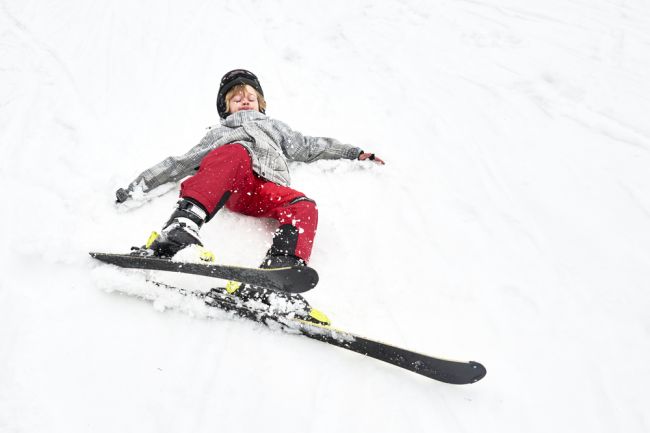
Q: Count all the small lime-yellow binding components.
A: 4